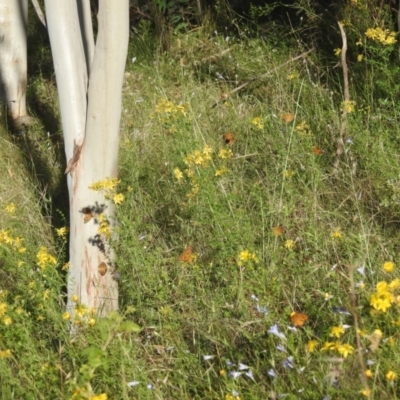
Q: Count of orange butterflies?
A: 8